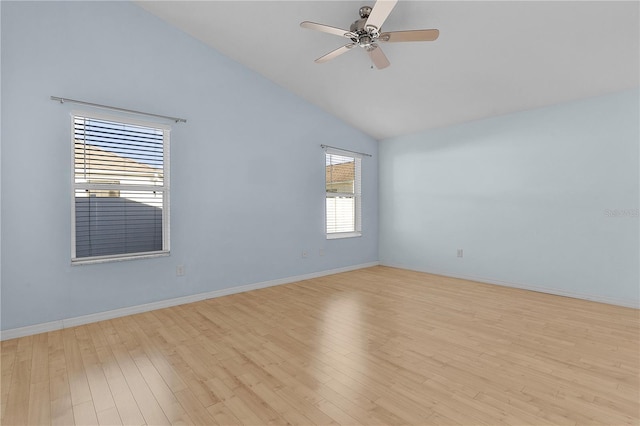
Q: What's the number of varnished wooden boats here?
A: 0